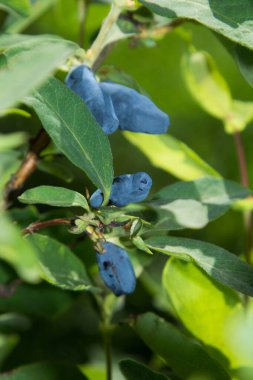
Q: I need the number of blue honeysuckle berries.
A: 5